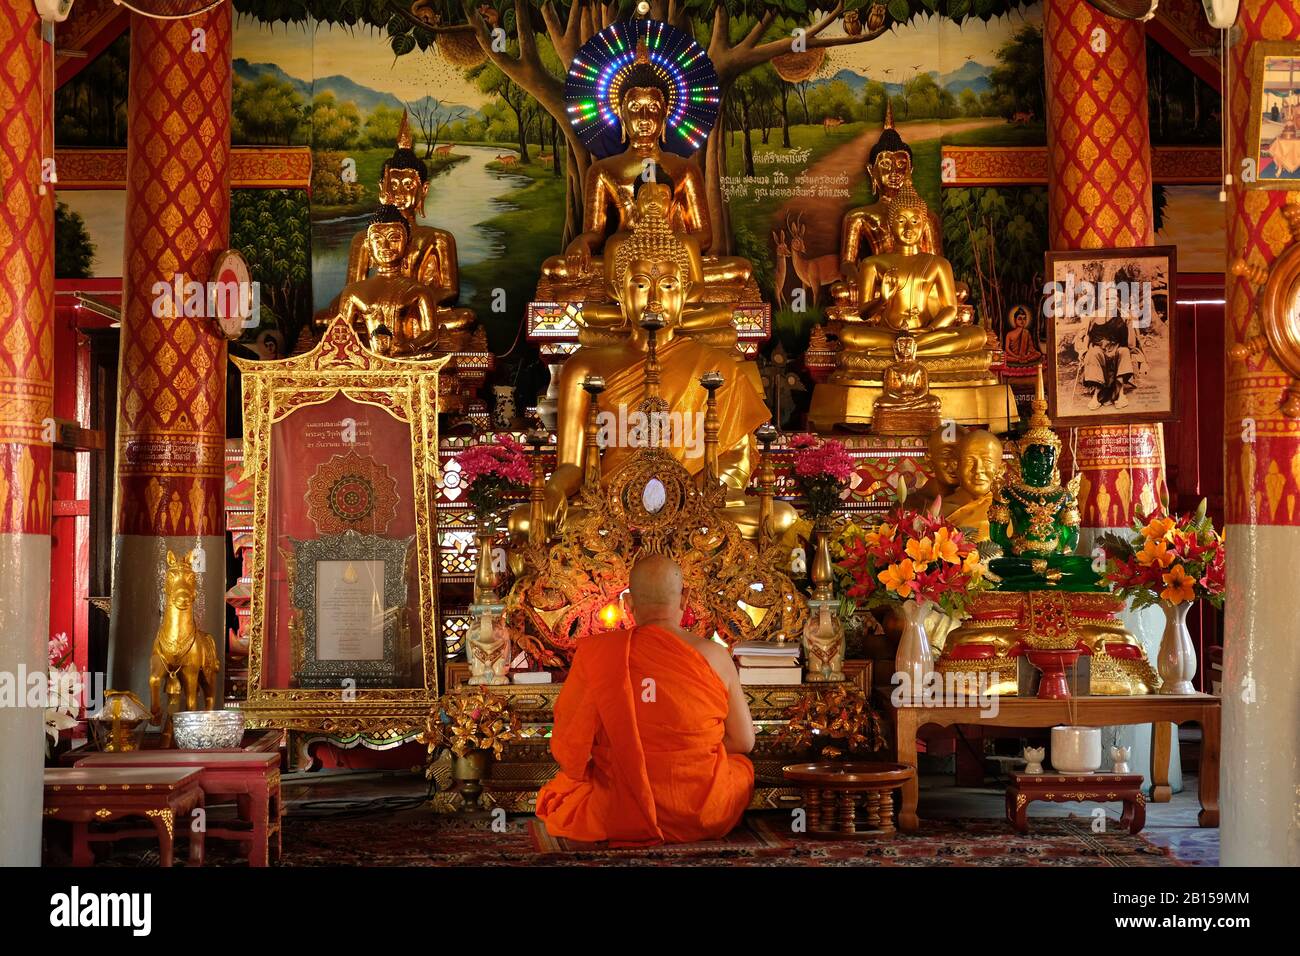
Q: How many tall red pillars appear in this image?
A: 4